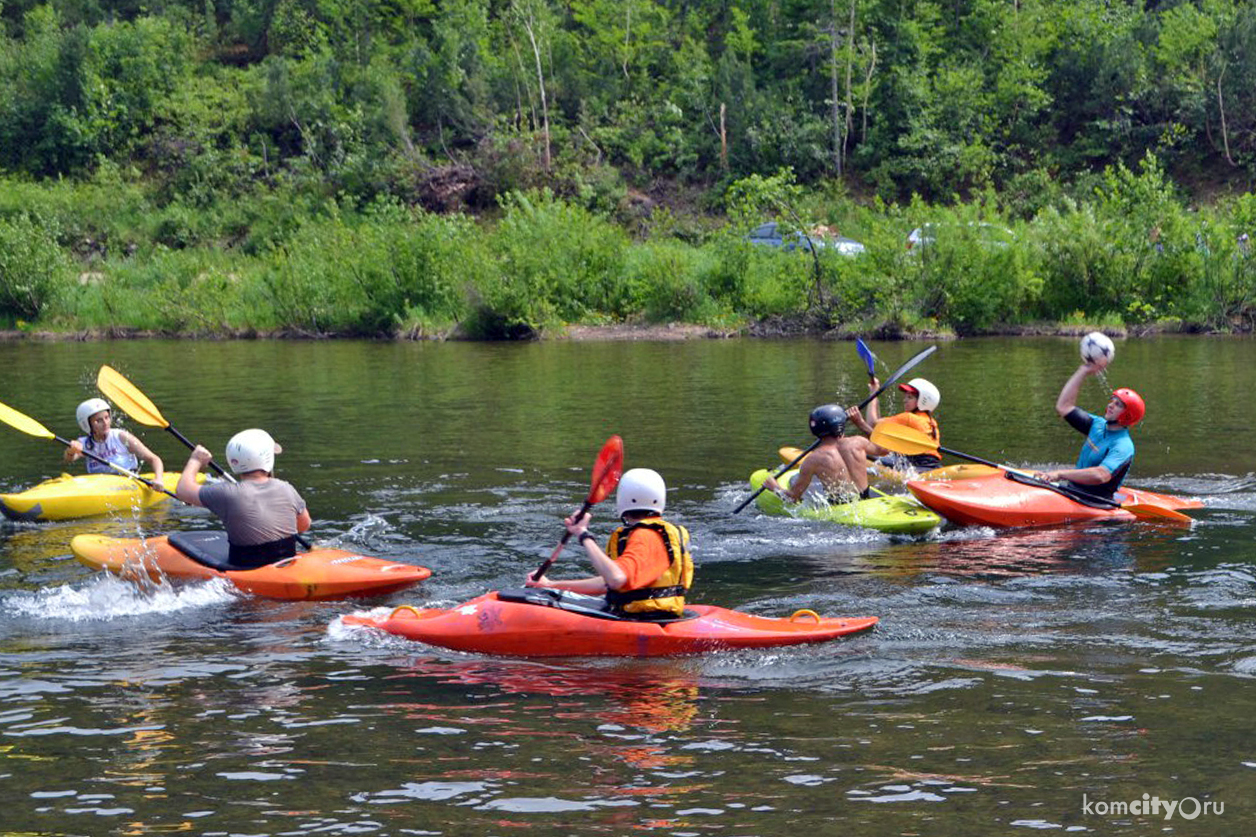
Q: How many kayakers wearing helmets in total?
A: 6